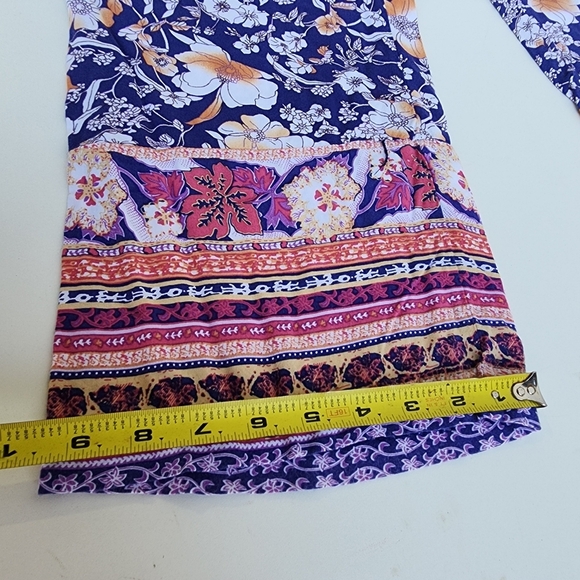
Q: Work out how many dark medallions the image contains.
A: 11